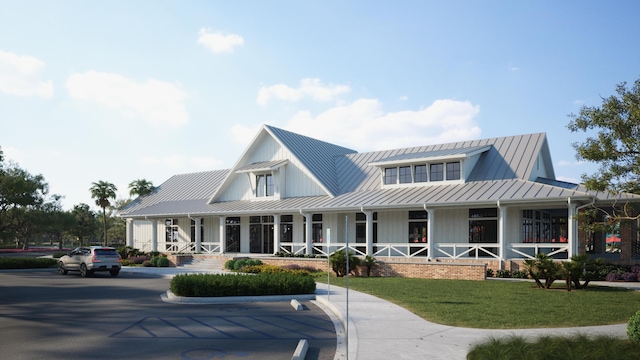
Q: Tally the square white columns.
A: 10